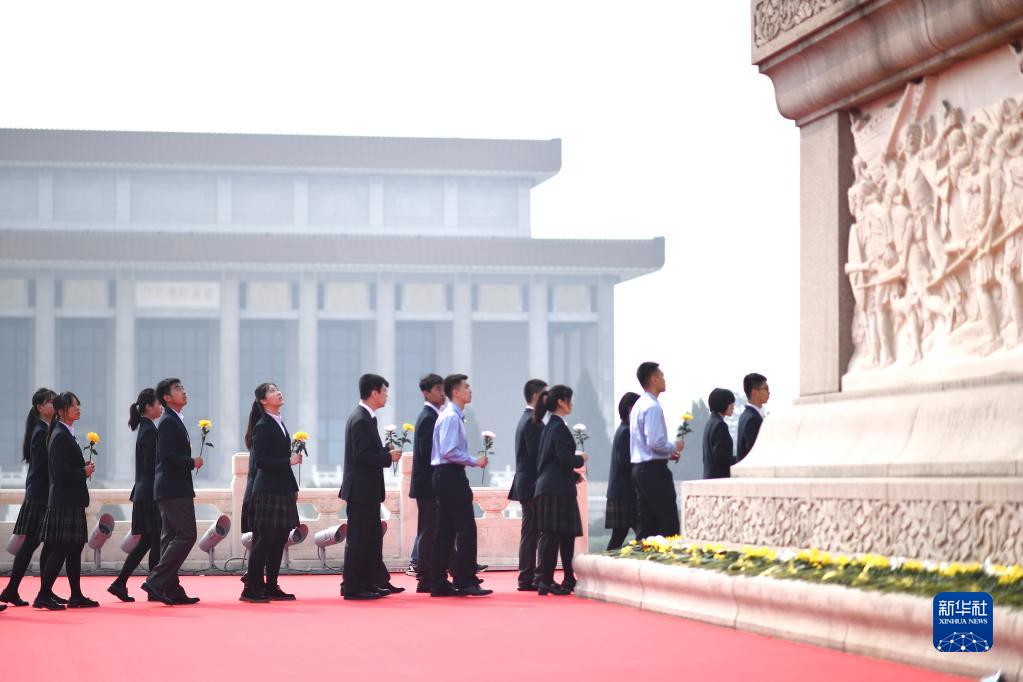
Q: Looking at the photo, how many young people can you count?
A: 14